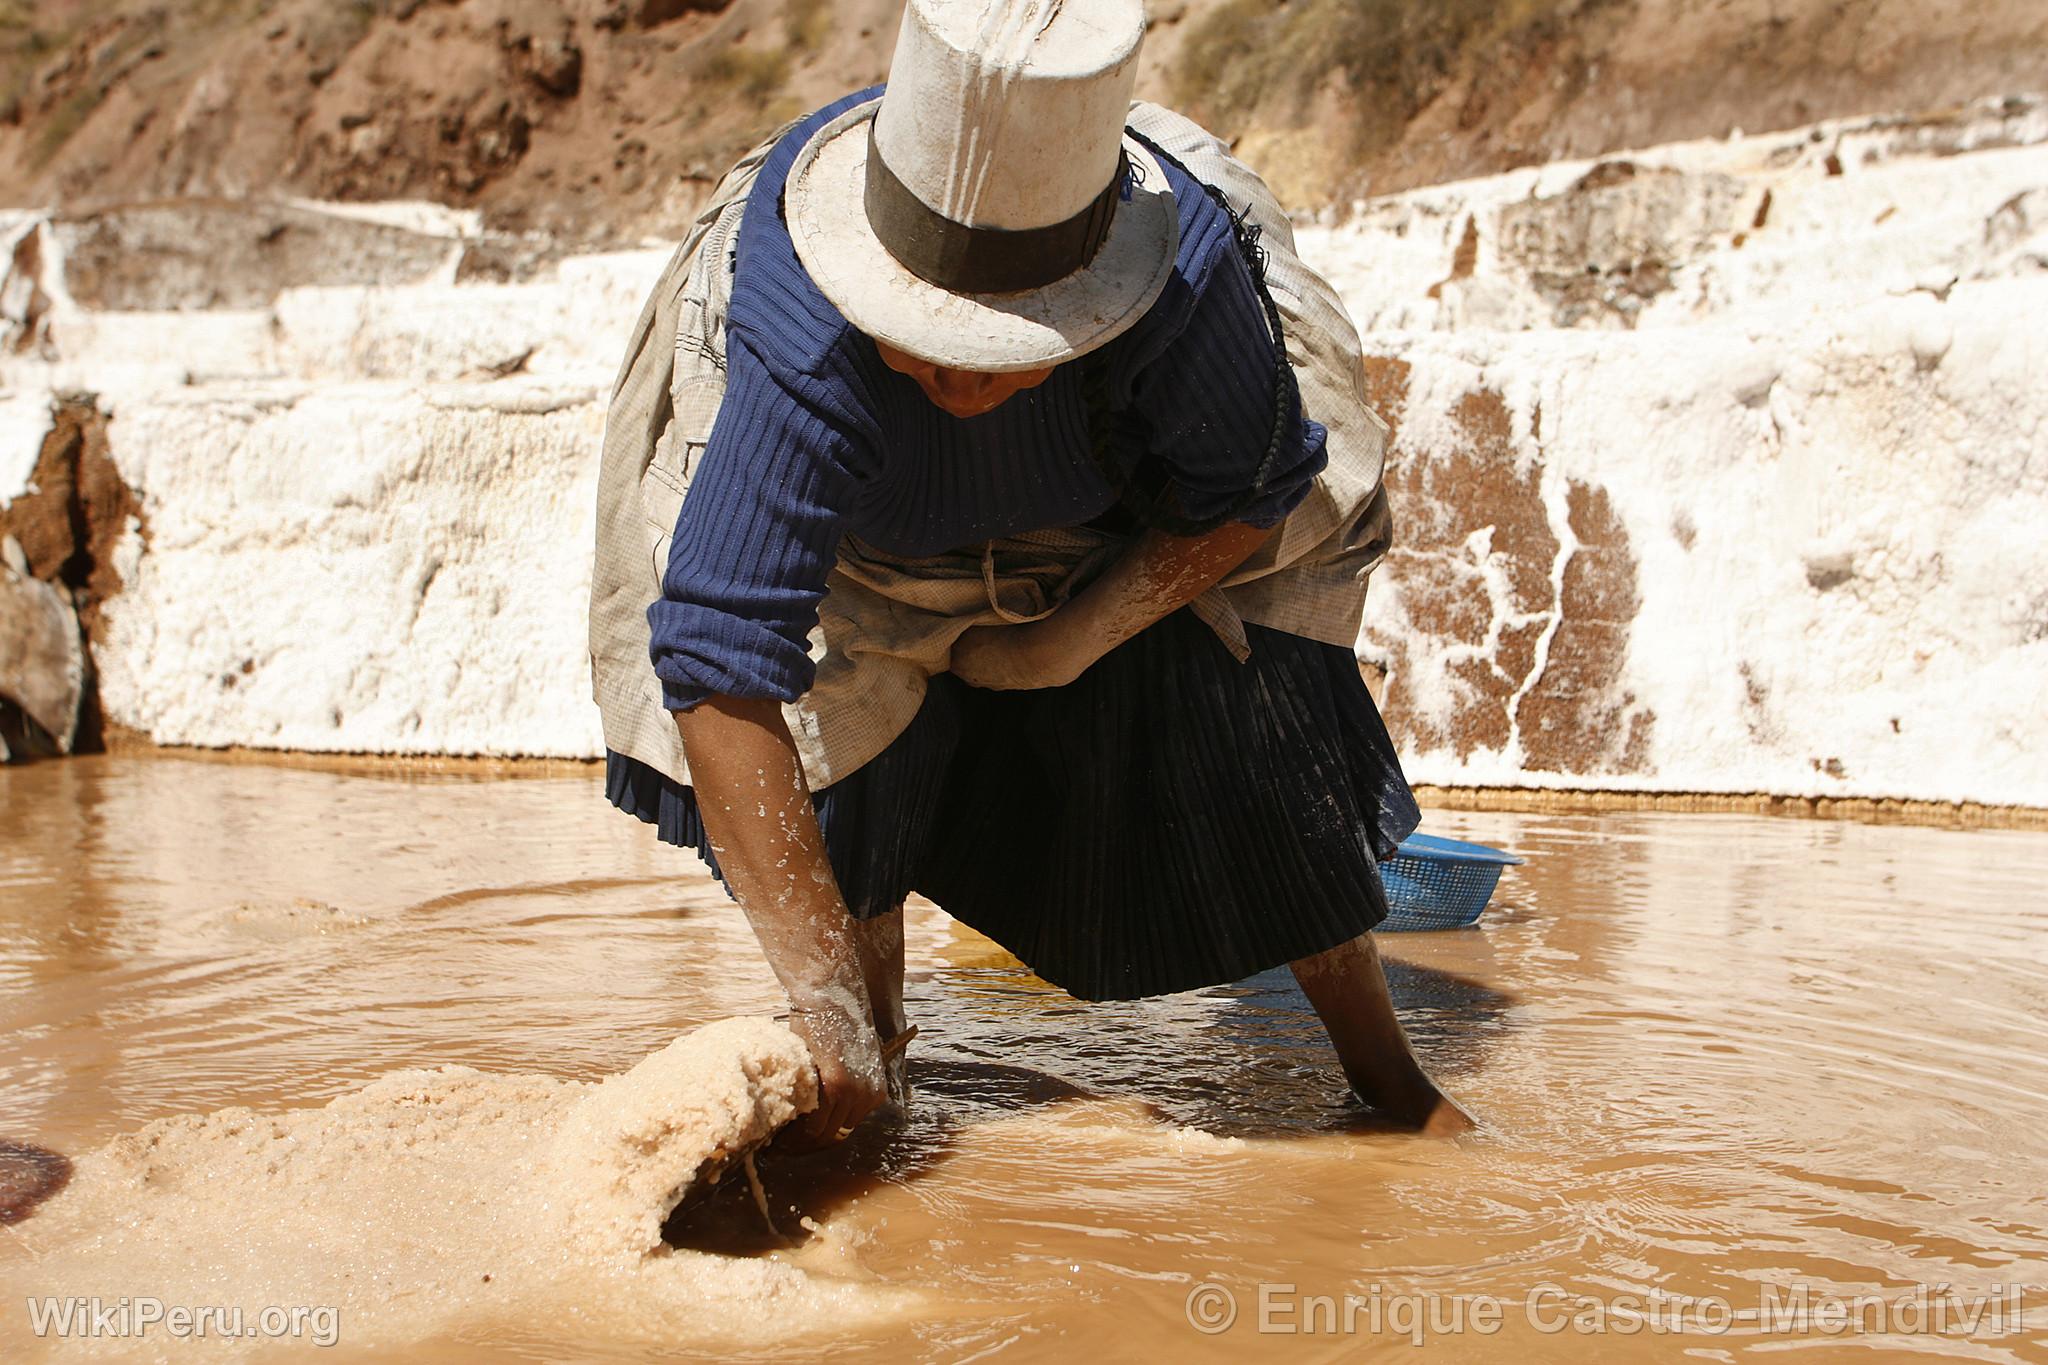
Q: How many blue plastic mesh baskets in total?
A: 1